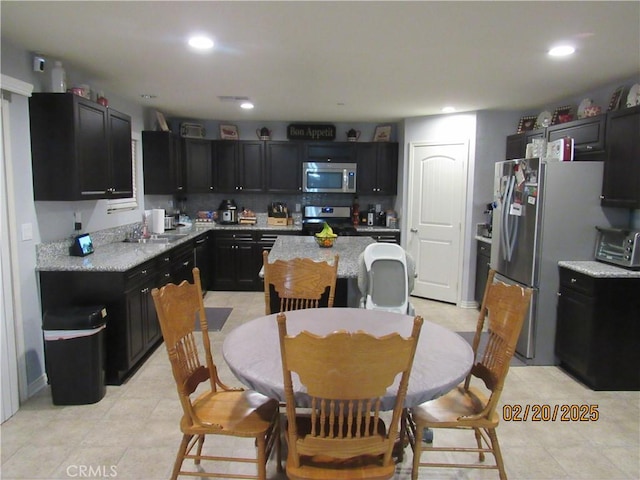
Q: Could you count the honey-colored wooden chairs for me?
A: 4